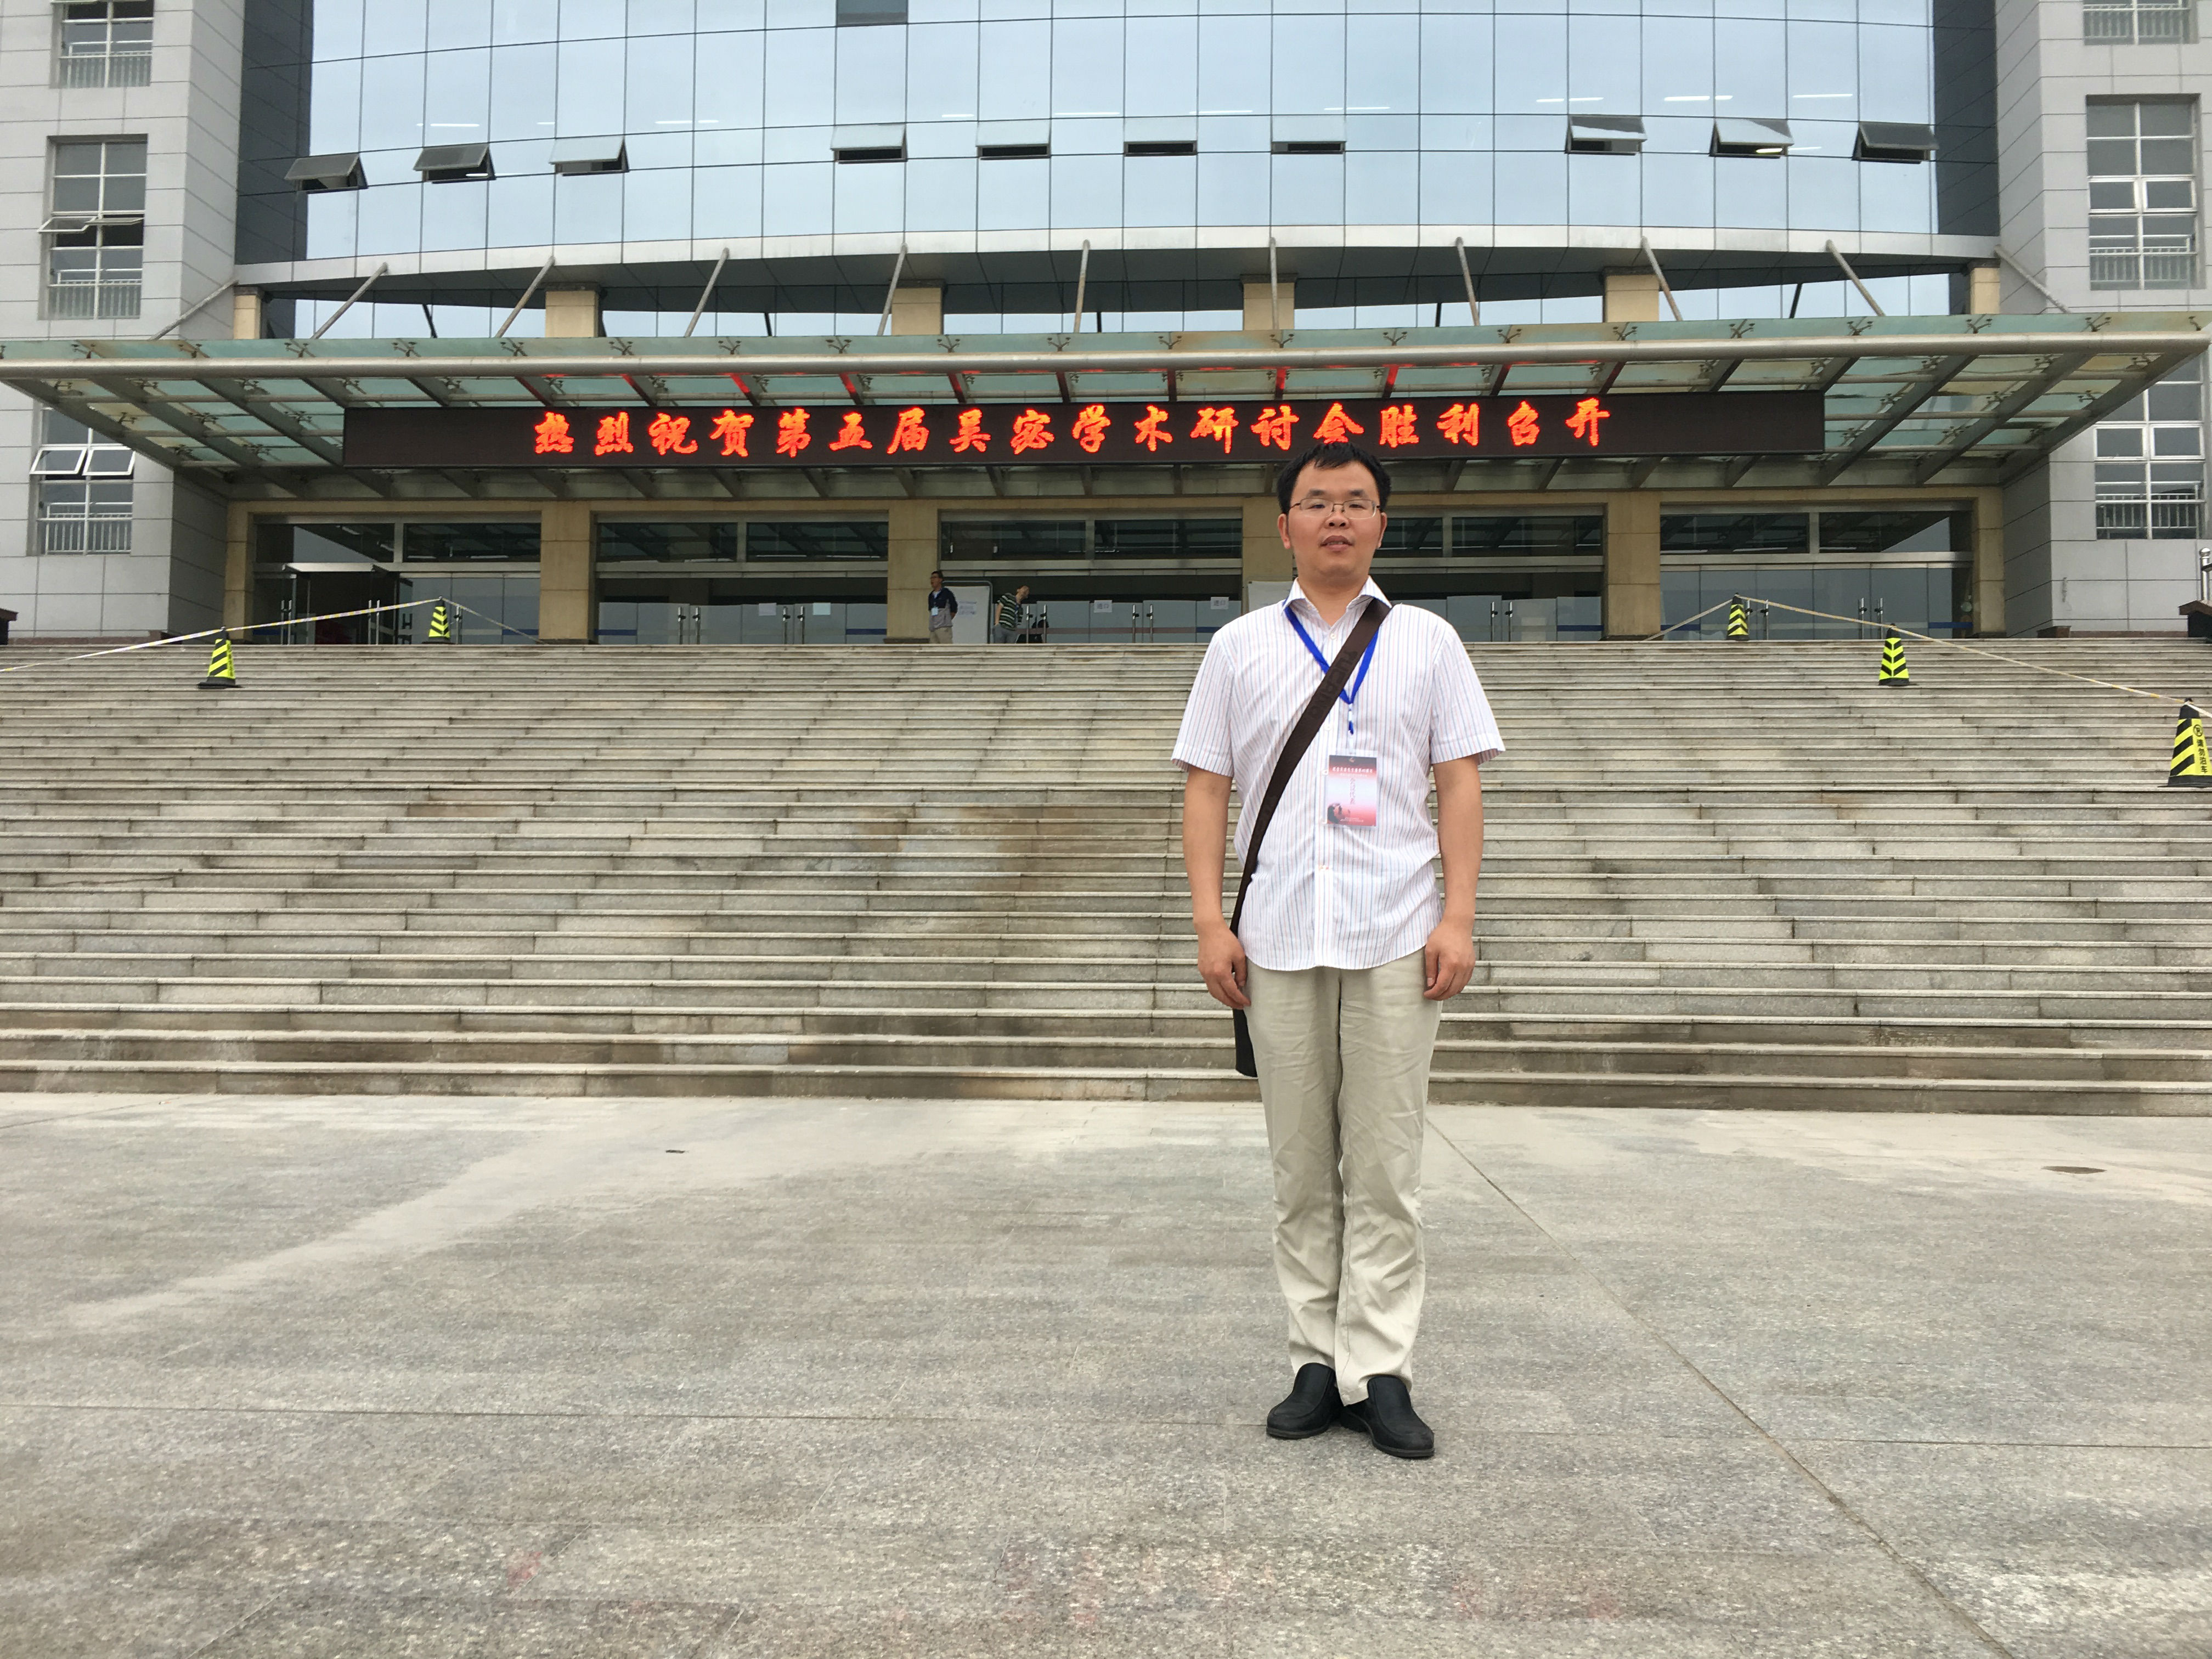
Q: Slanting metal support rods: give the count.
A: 11